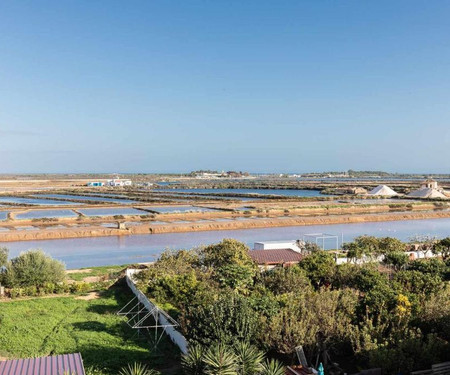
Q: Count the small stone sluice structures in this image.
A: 1